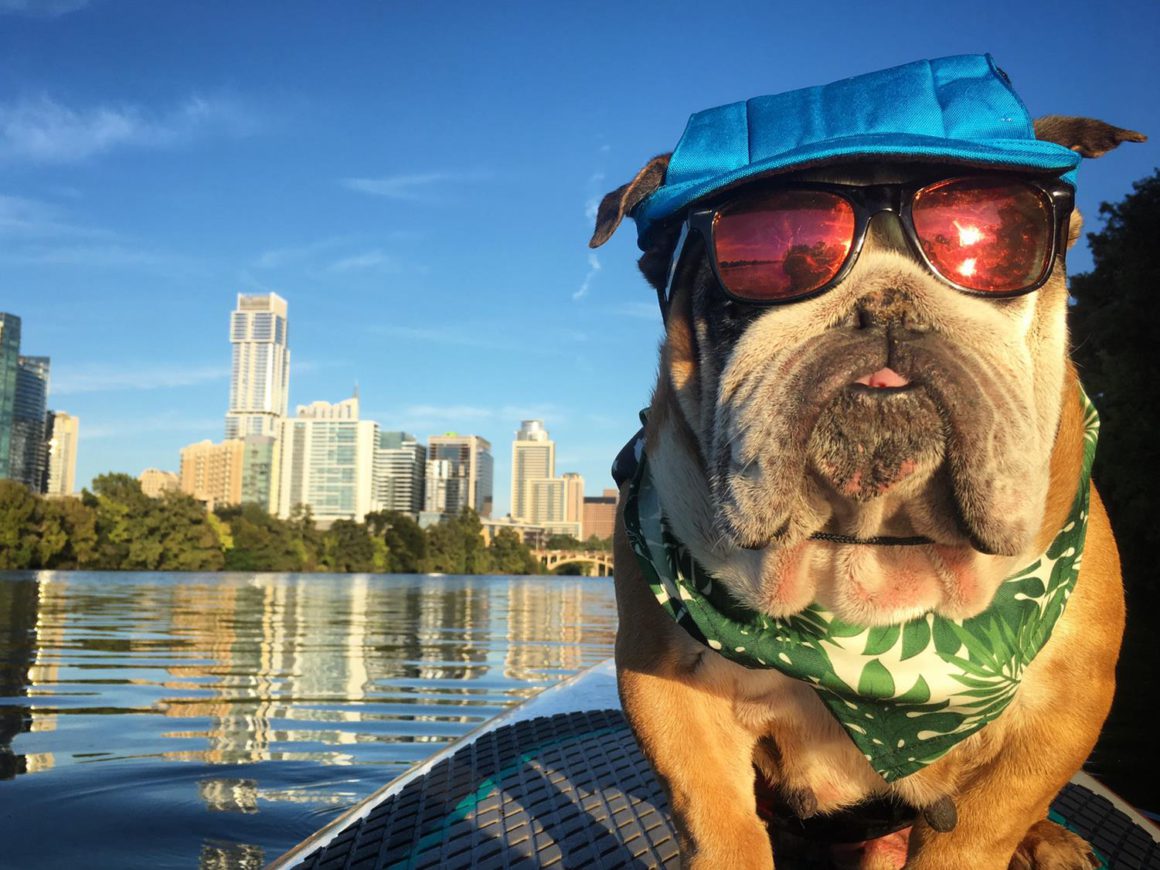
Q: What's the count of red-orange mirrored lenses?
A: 2